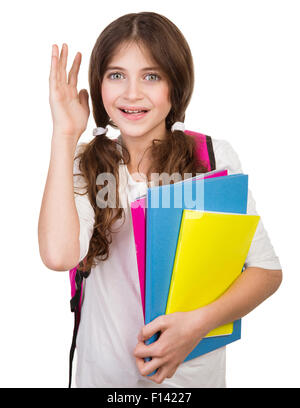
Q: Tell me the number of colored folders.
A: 3